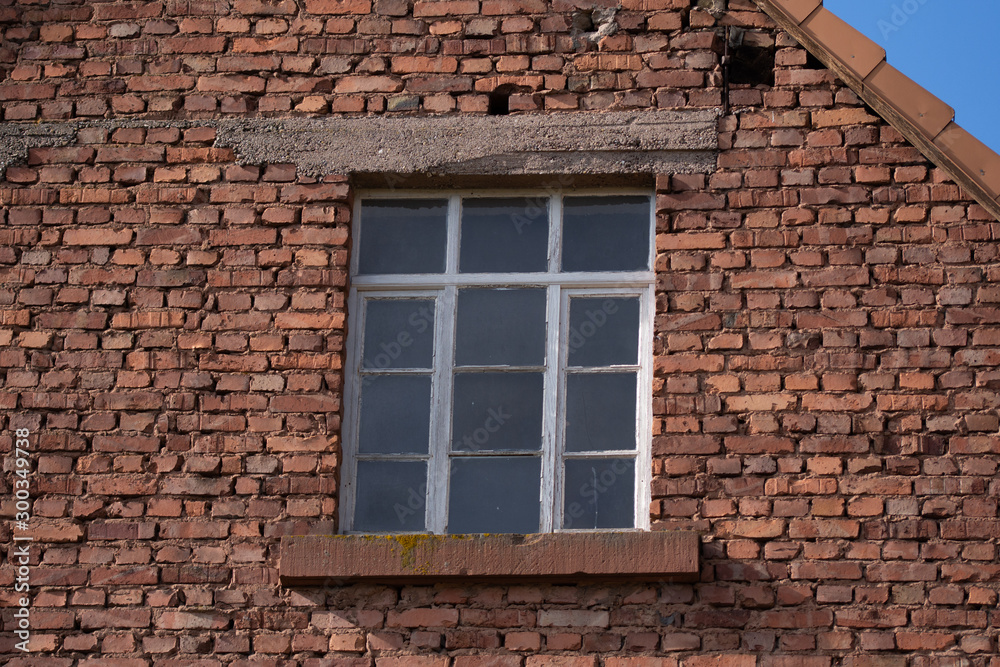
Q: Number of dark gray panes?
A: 12